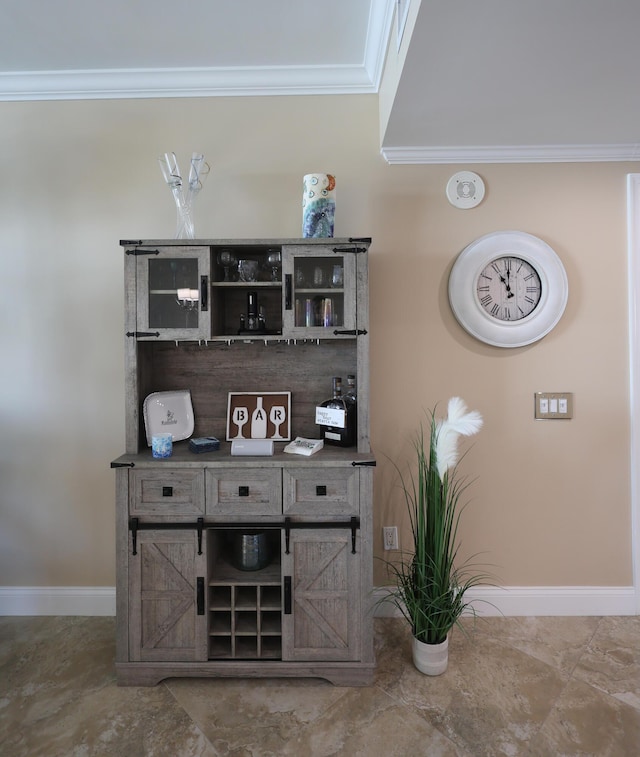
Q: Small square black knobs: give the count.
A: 3